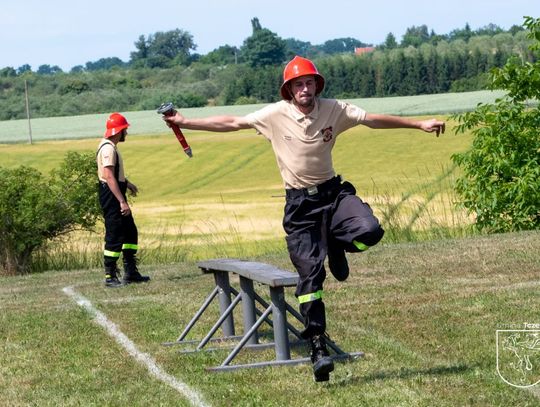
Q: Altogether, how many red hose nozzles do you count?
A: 1